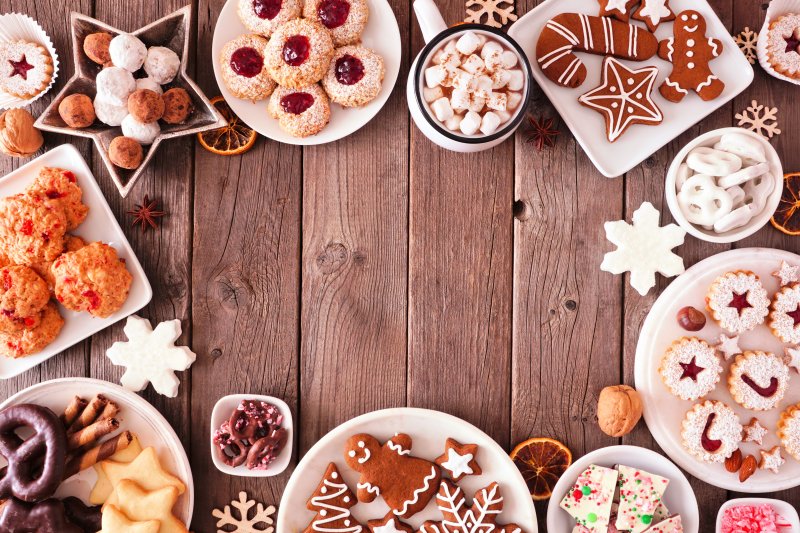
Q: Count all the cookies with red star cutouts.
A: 5